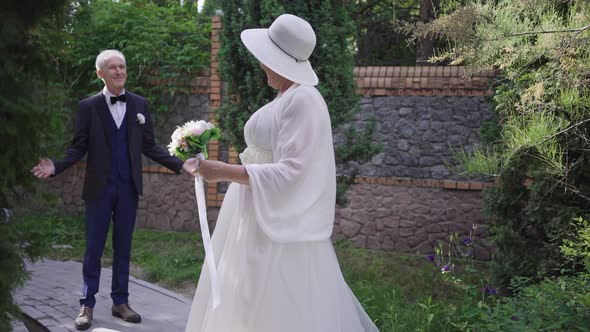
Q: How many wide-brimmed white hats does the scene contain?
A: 1